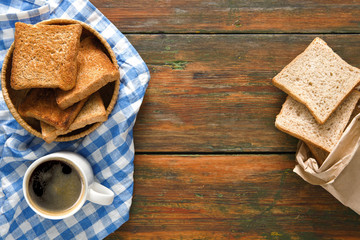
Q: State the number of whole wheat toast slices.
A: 4